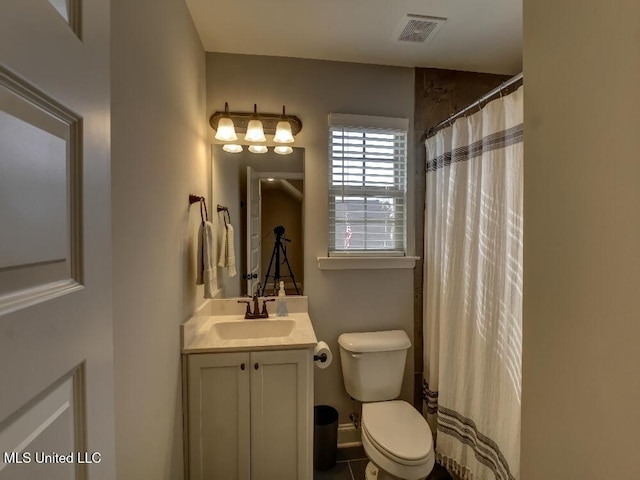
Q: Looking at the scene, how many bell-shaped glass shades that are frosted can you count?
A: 3